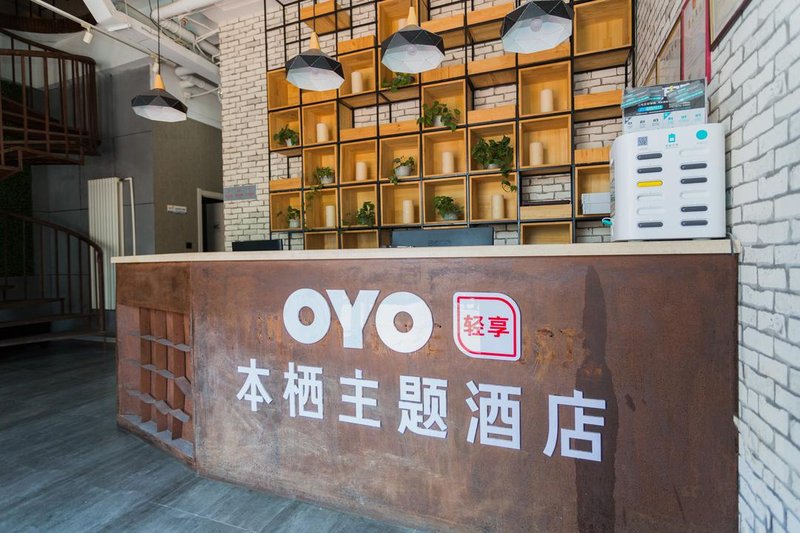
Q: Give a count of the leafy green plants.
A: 9